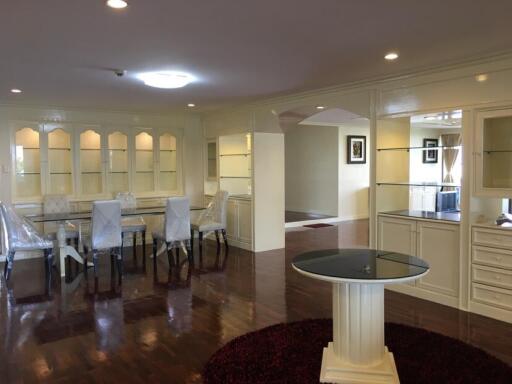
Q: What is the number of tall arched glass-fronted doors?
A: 6